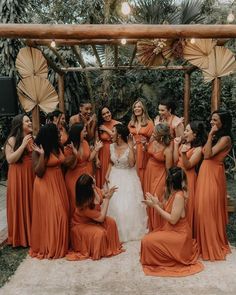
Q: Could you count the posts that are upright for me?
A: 4